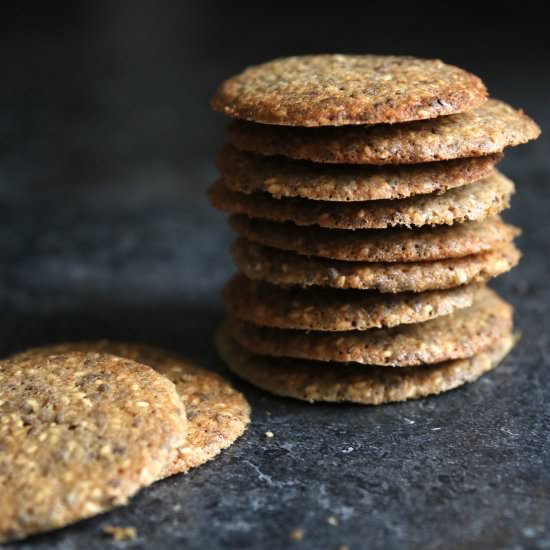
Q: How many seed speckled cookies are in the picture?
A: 11